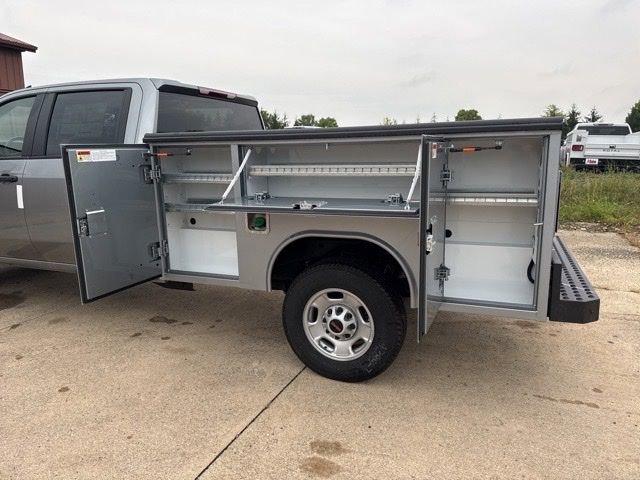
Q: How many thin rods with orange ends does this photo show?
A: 2